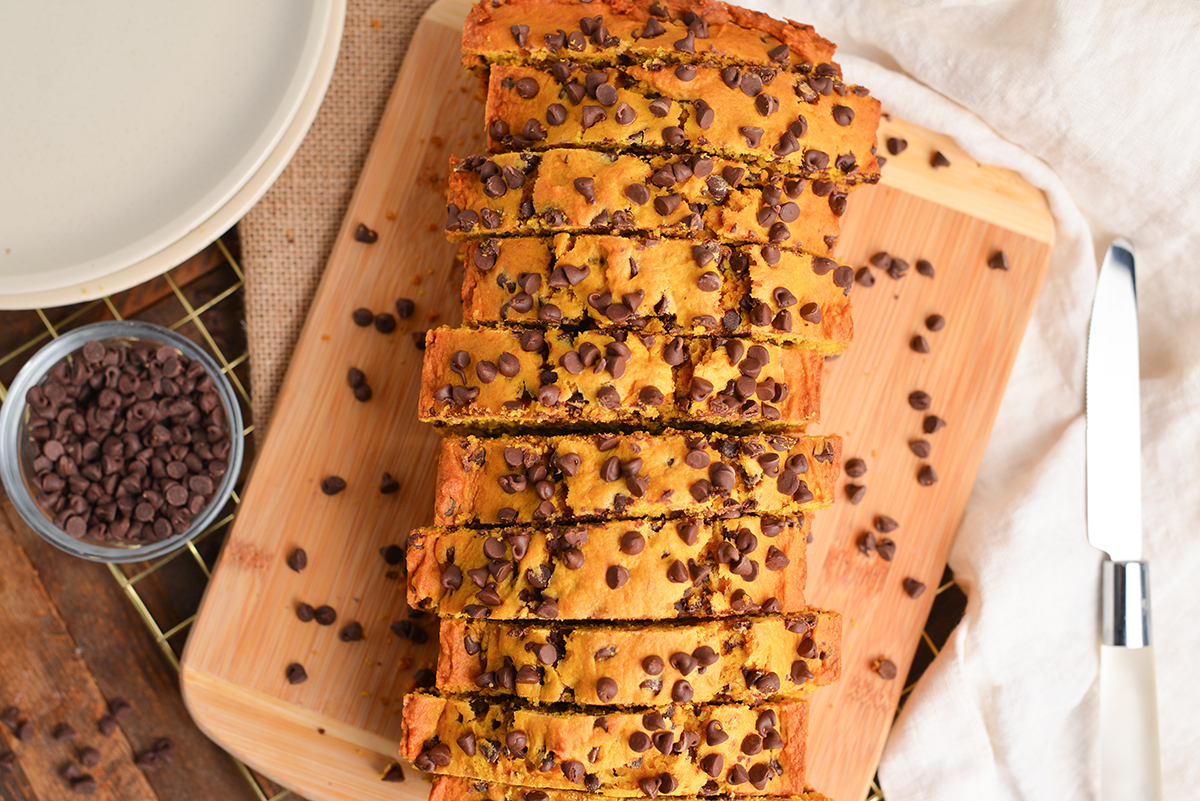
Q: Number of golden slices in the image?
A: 10